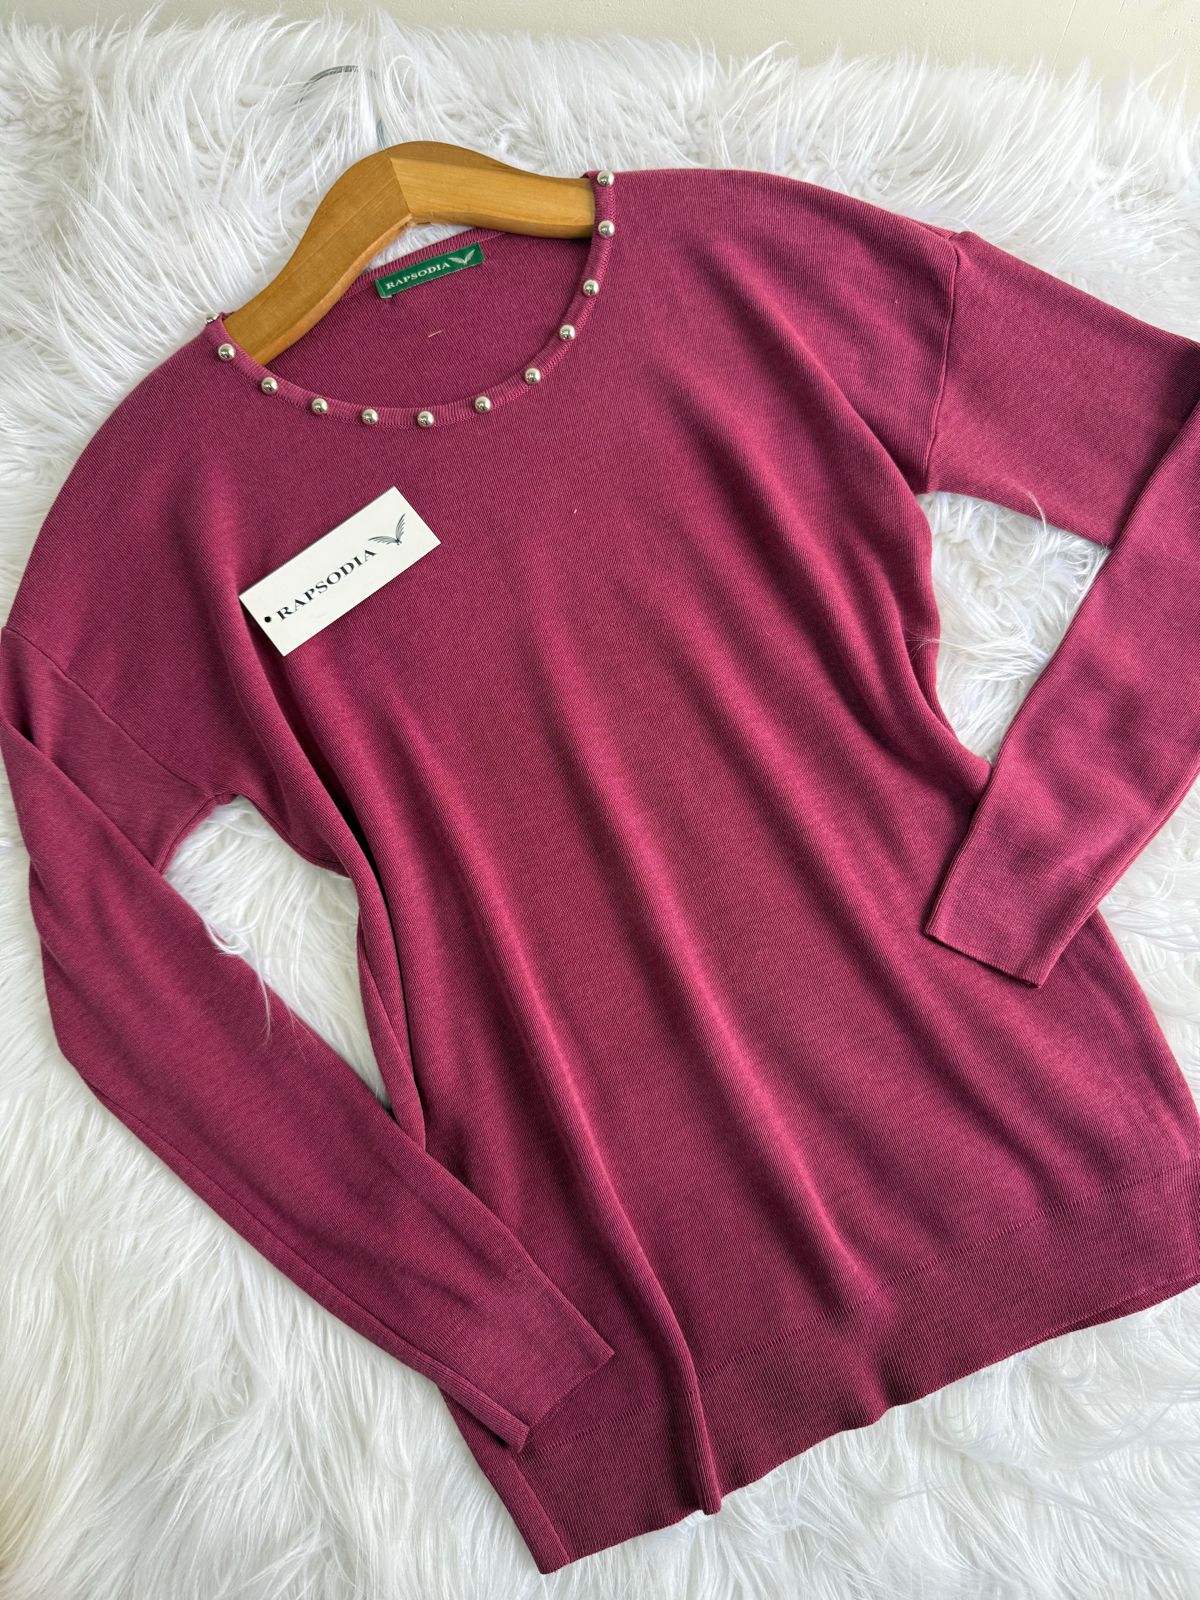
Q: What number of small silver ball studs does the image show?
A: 12